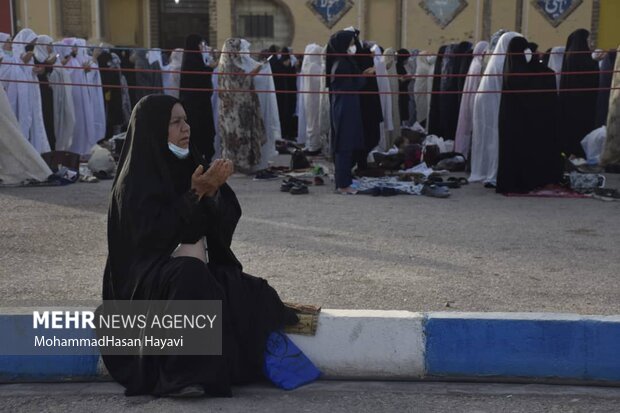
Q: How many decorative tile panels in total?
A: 3